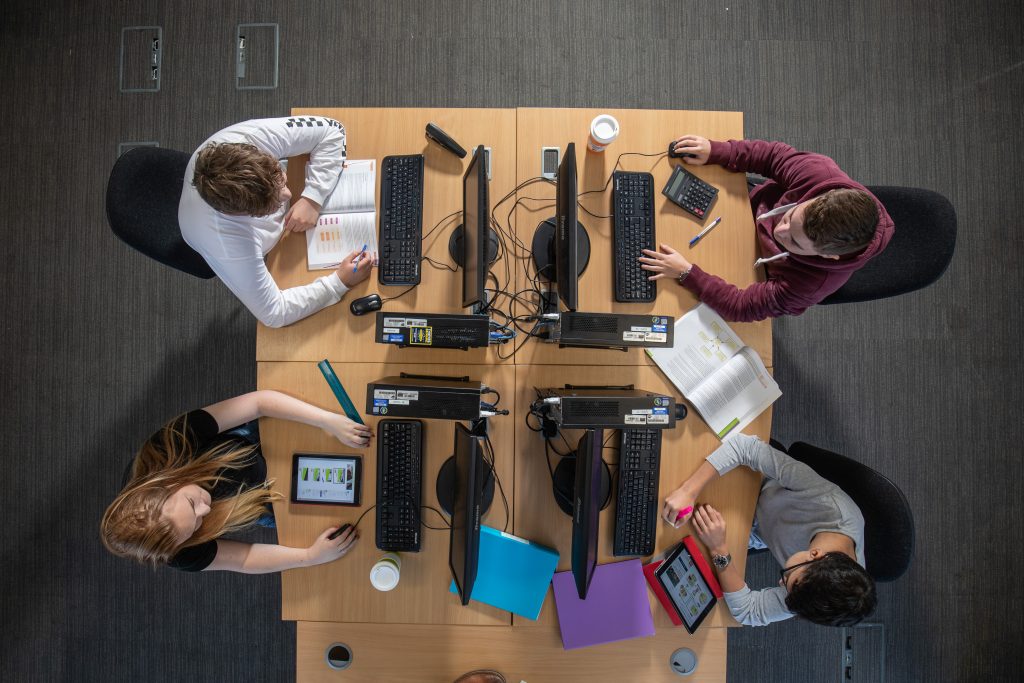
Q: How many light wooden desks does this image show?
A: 5